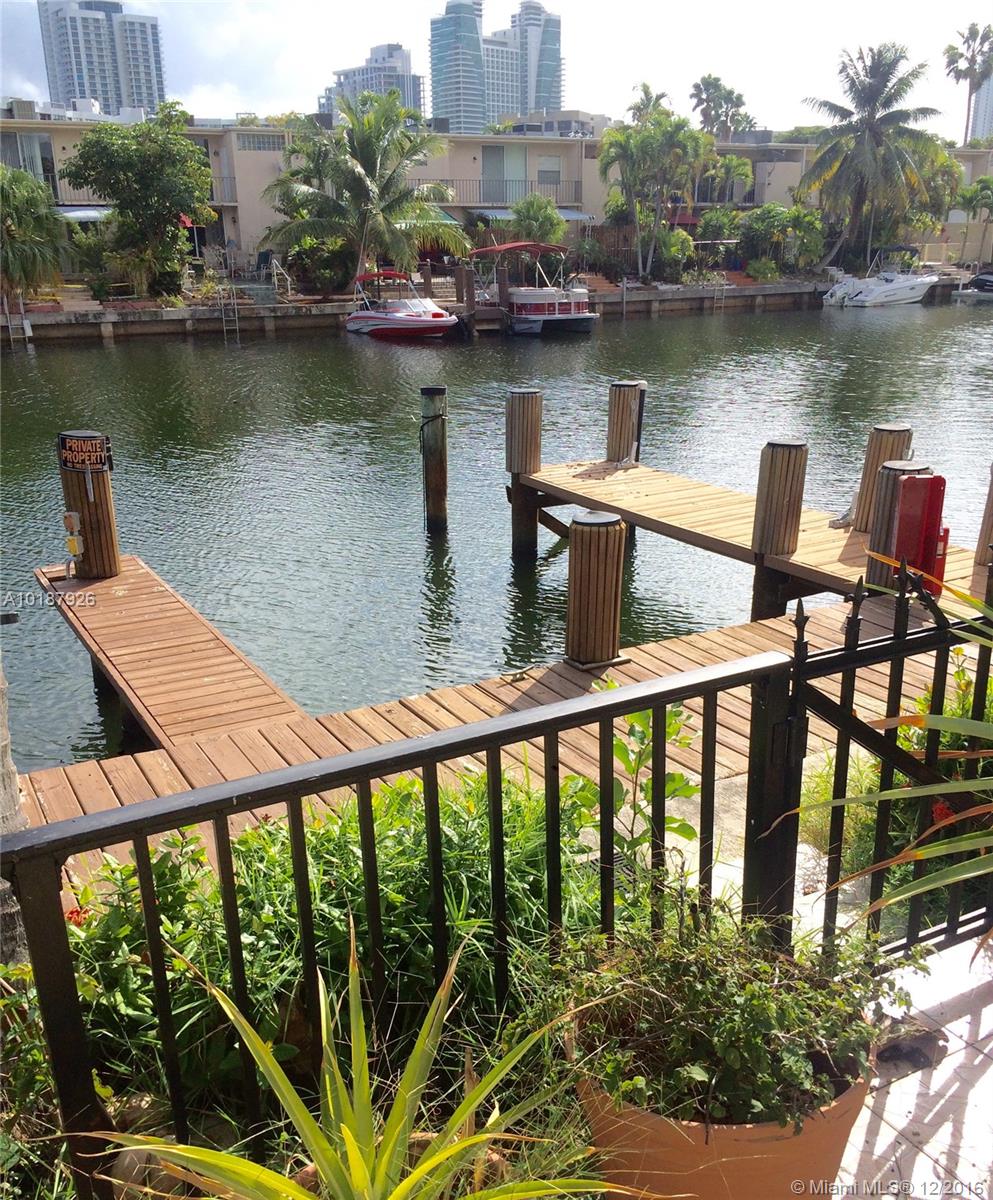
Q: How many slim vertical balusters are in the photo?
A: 14